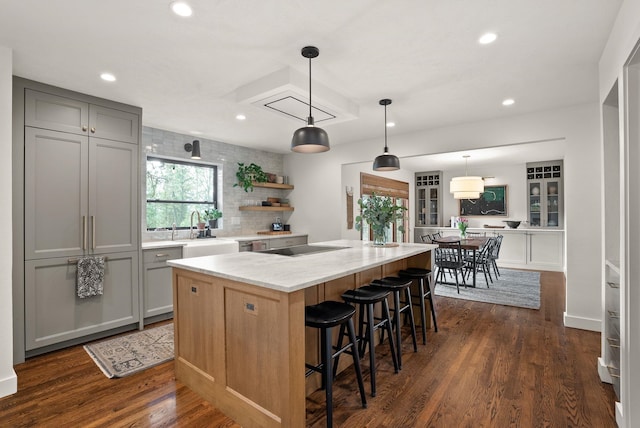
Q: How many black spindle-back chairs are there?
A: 6